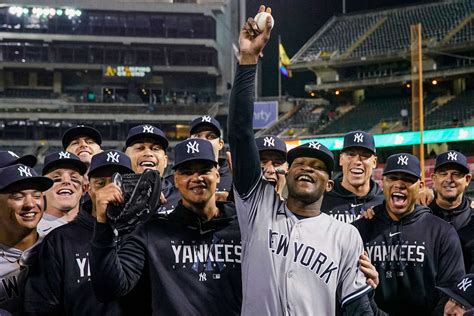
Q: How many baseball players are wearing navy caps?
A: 14